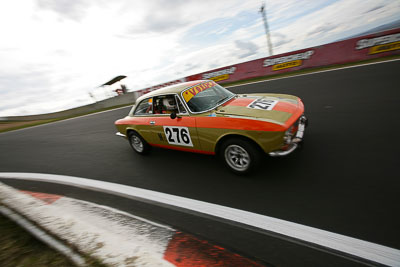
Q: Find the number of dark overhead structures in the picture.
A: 1